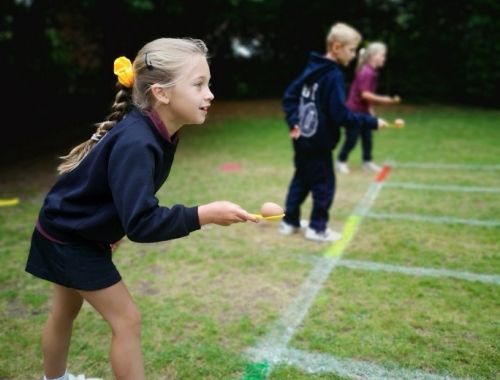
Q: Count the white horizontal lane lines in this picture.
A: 5